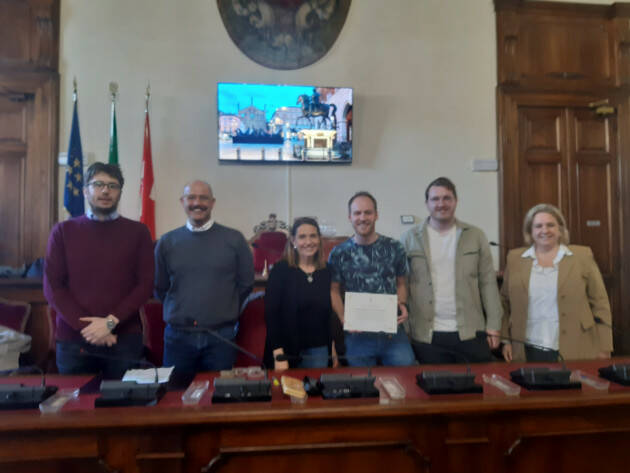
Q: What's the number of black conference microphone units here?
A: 7